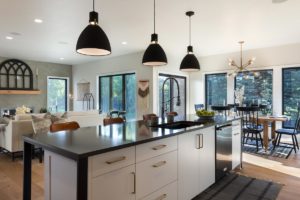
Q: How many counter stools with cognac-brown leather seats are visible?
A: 4